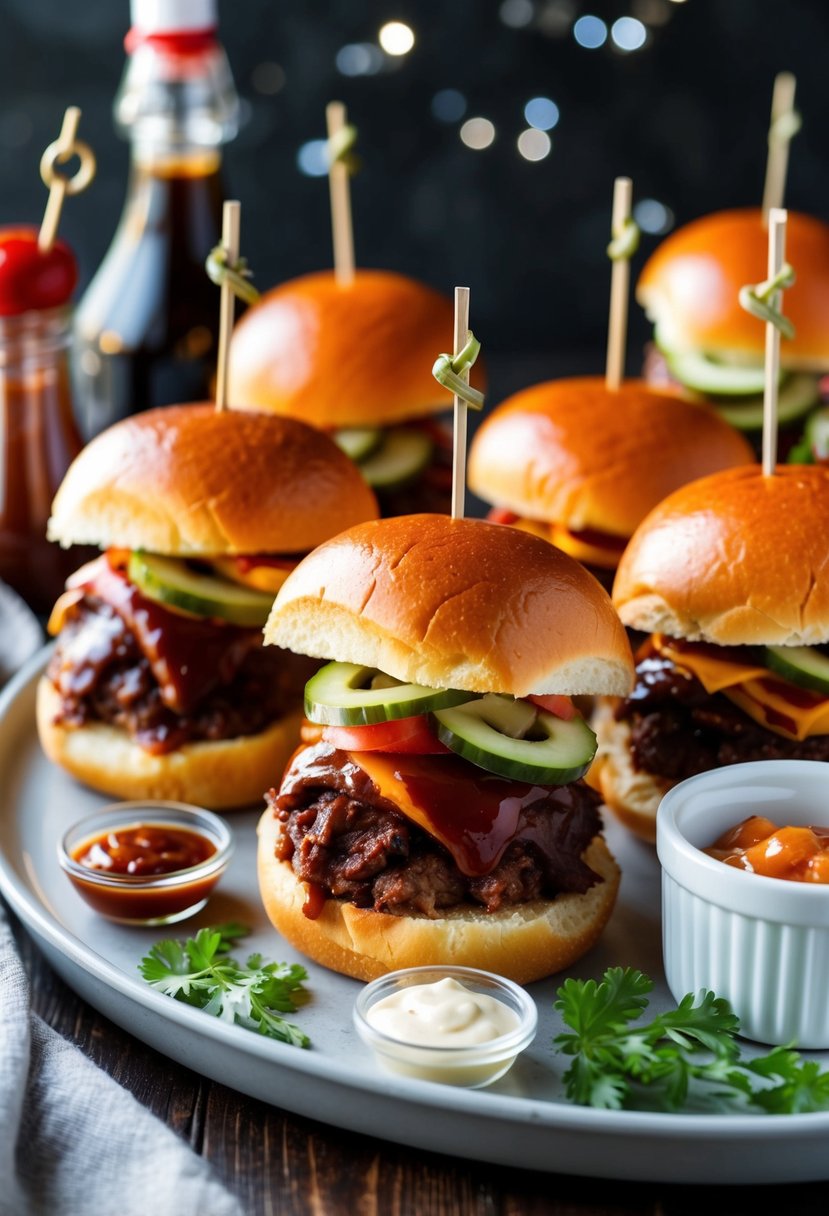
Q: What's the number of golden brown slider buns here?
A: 6